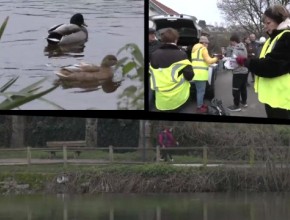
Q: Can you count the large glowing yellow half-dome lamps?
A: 0